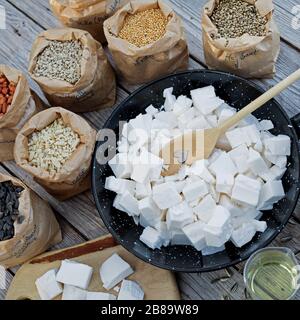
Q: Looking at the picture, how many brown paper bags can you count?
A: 7